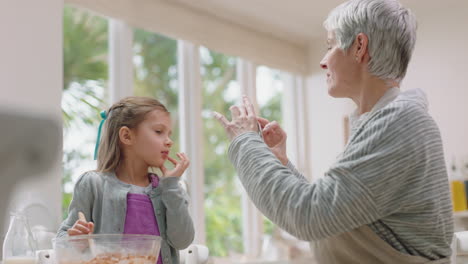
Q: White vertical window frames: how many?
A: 4